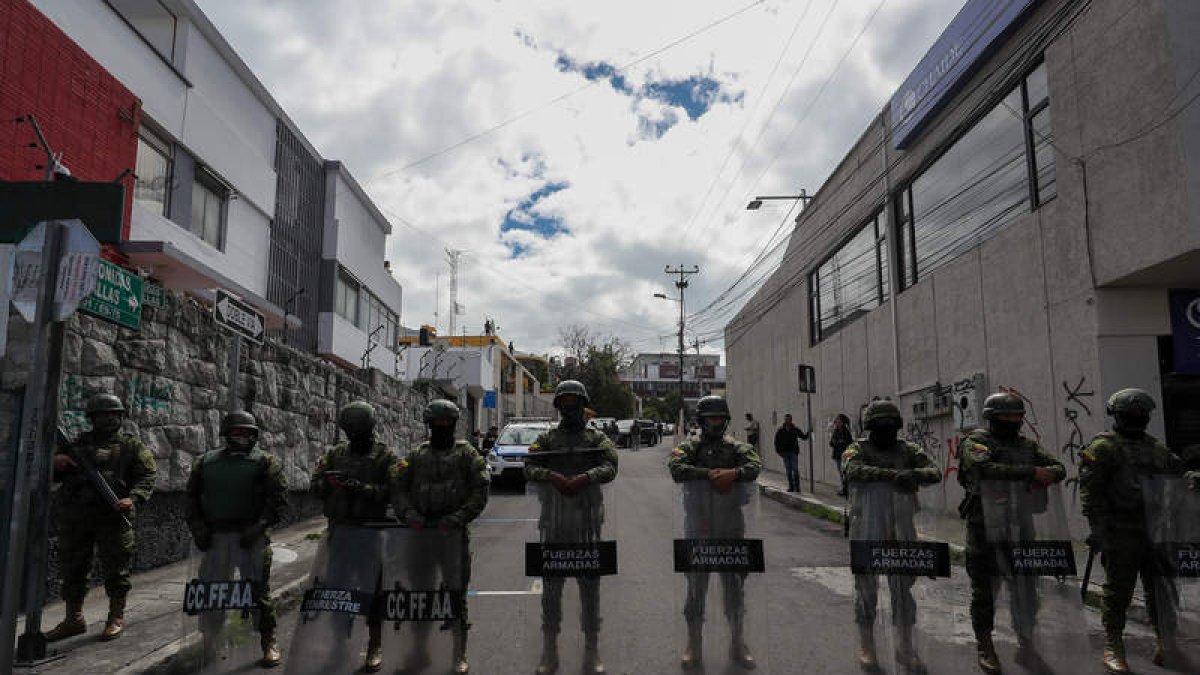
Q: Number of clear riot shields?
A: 8